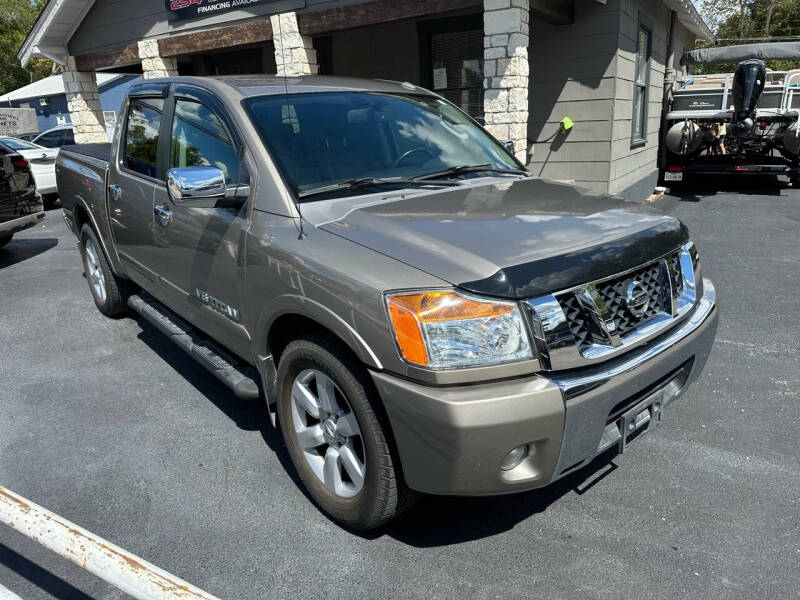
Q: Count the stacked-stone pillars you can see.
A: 4